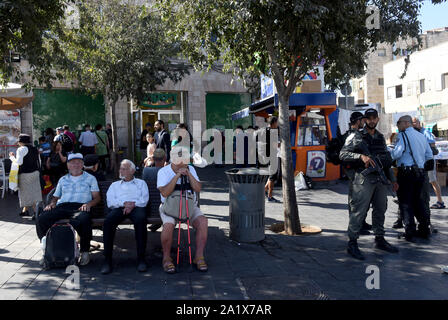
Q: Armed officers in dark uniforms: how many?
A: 2